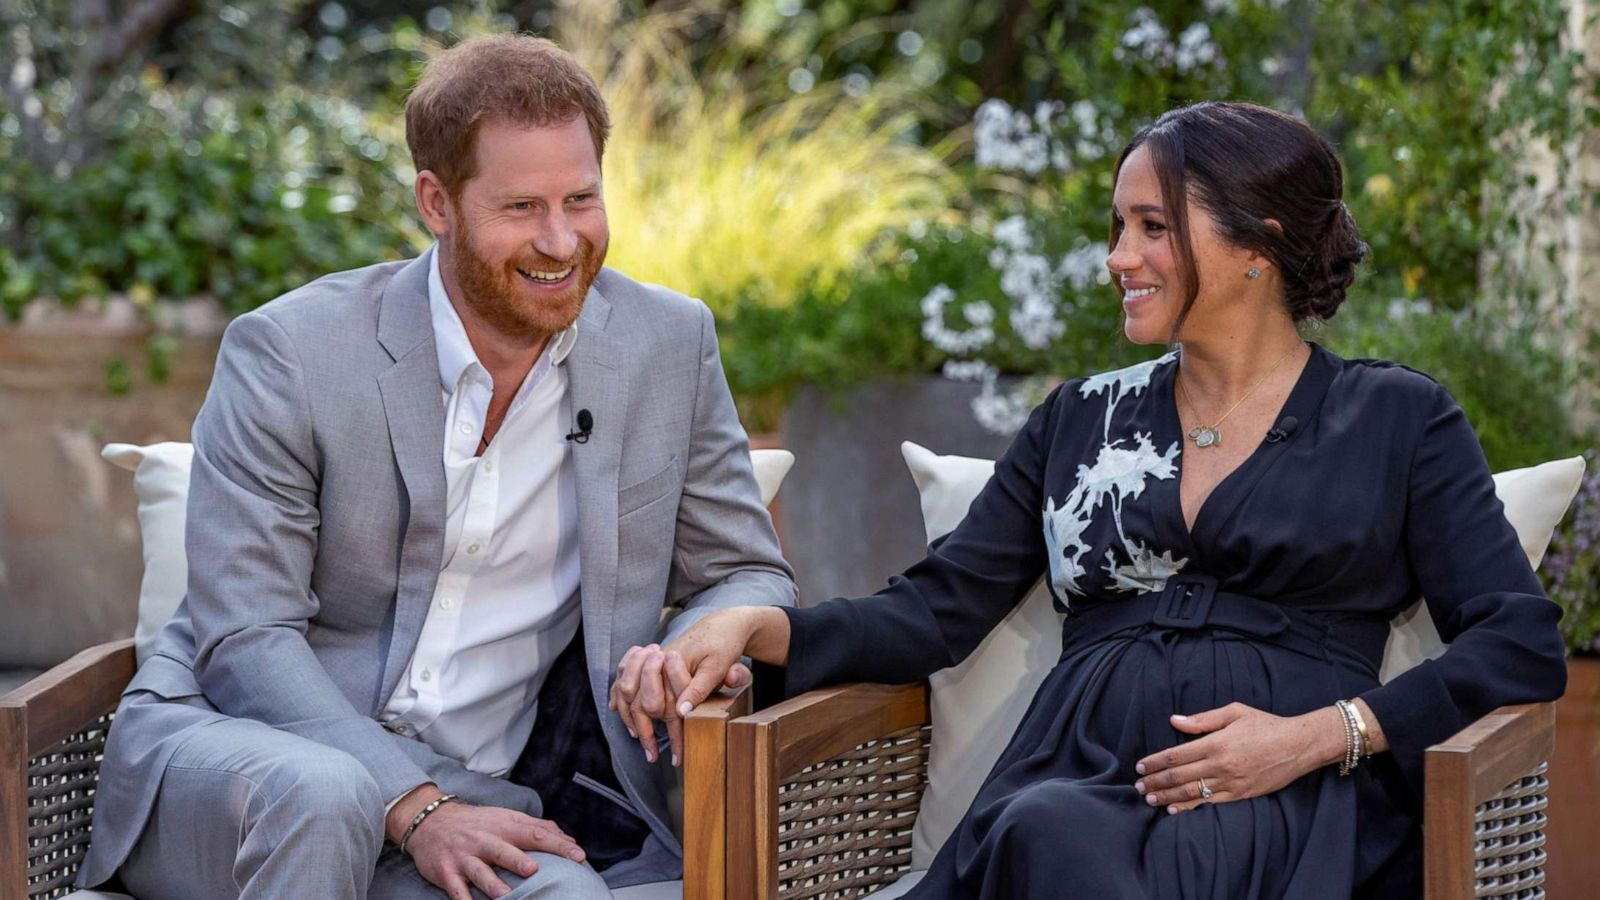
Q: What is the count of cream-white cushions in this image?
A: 2